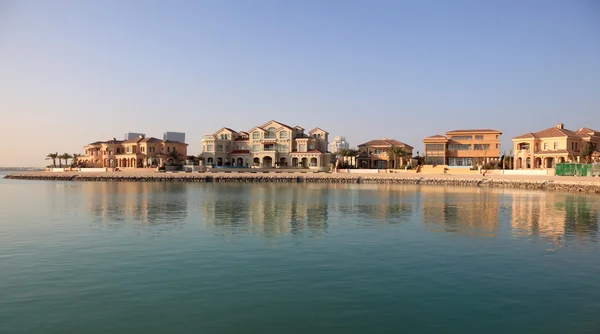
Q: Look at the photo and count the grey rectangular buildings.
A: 2